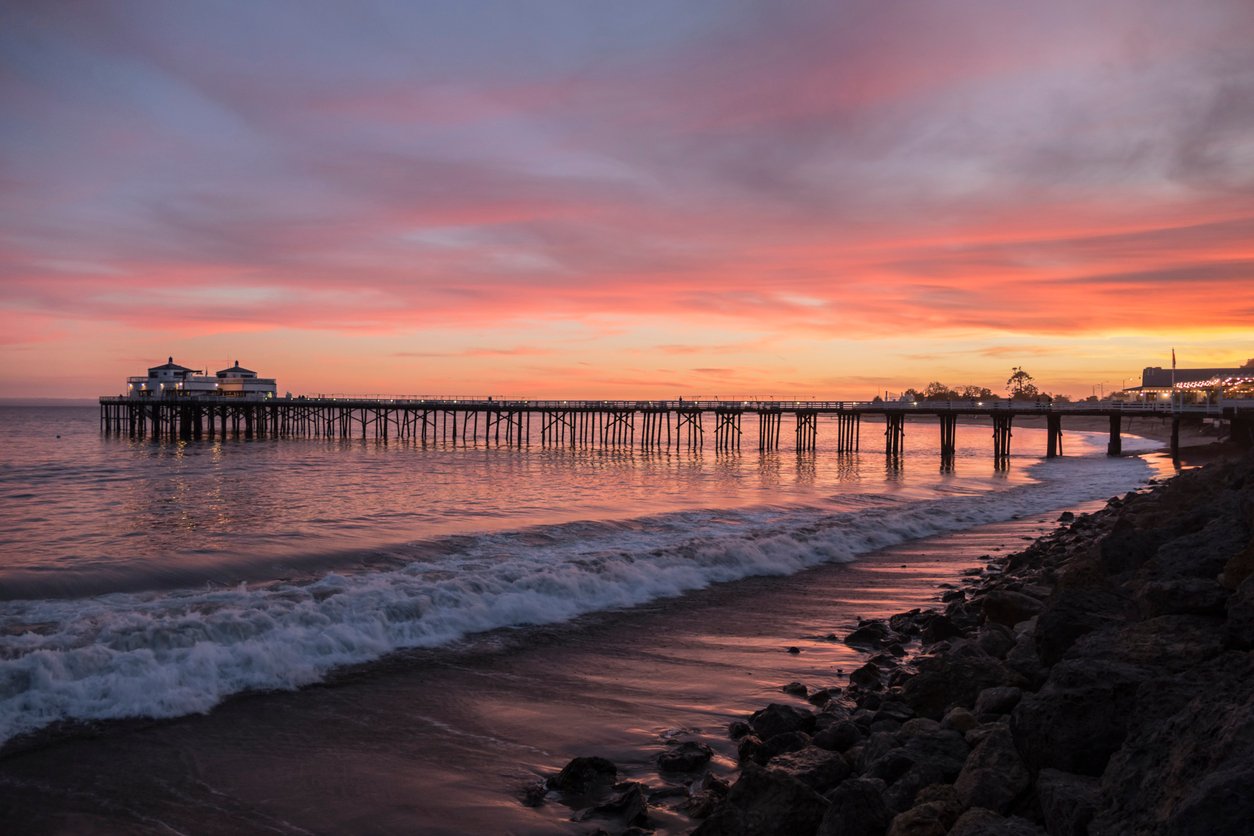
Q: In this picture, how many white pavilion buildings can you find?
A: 2